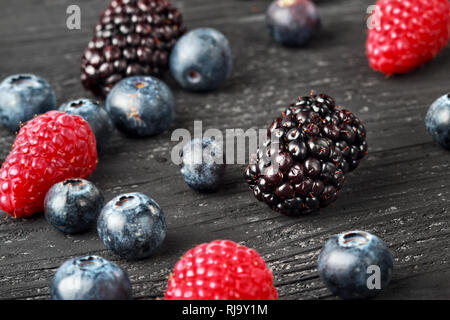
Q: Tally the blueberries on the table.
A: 11